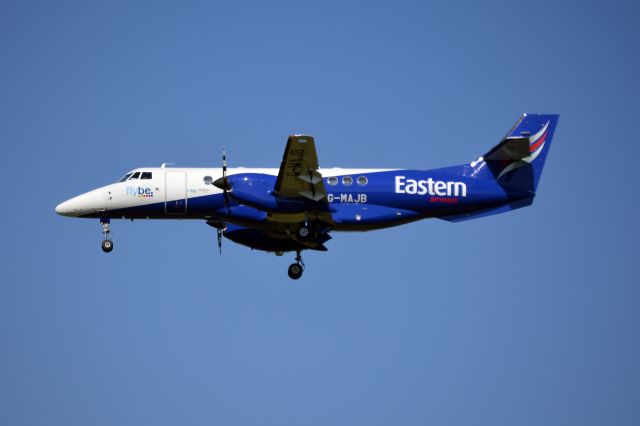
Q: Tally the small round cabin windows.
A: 4